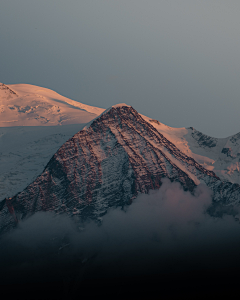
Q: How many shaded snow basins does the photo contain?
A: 2